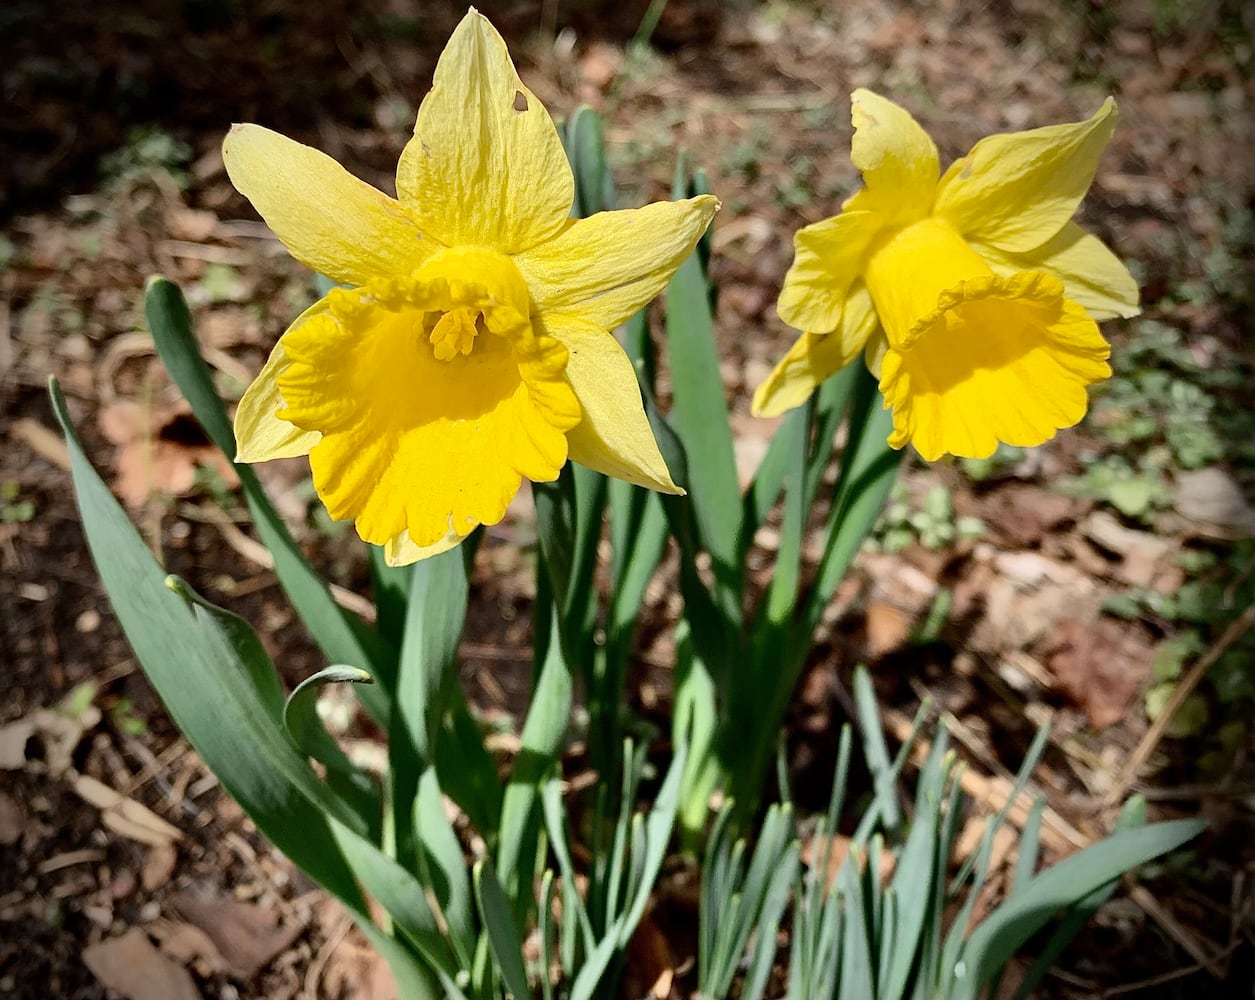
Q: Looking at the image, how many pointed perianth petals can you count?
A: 12